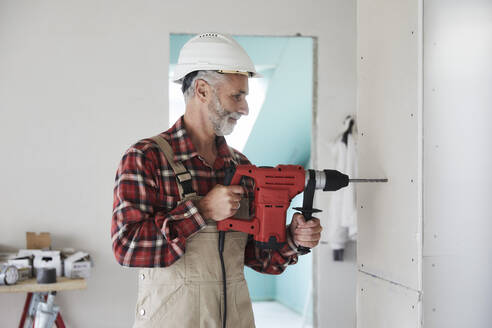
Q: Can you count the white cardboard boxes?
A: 3